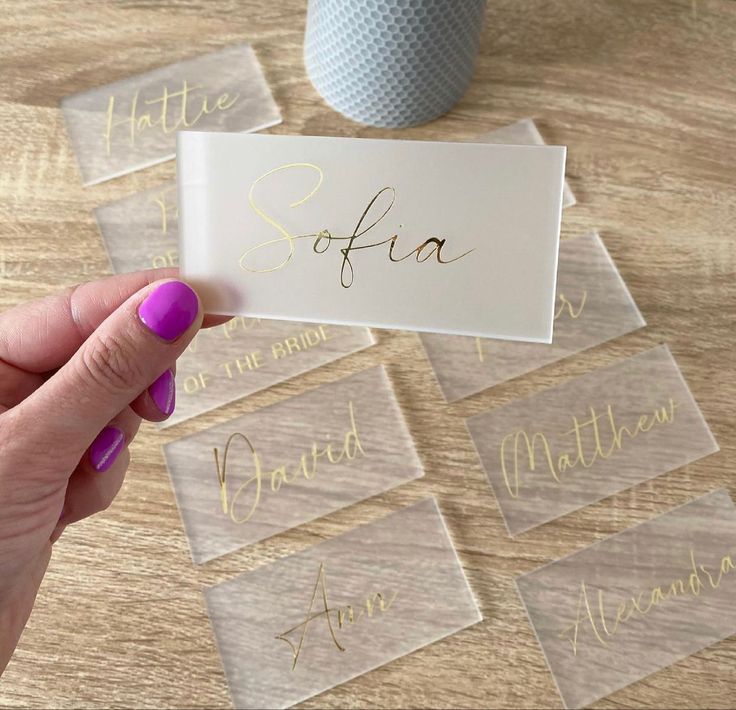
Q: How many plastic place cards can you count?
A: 10